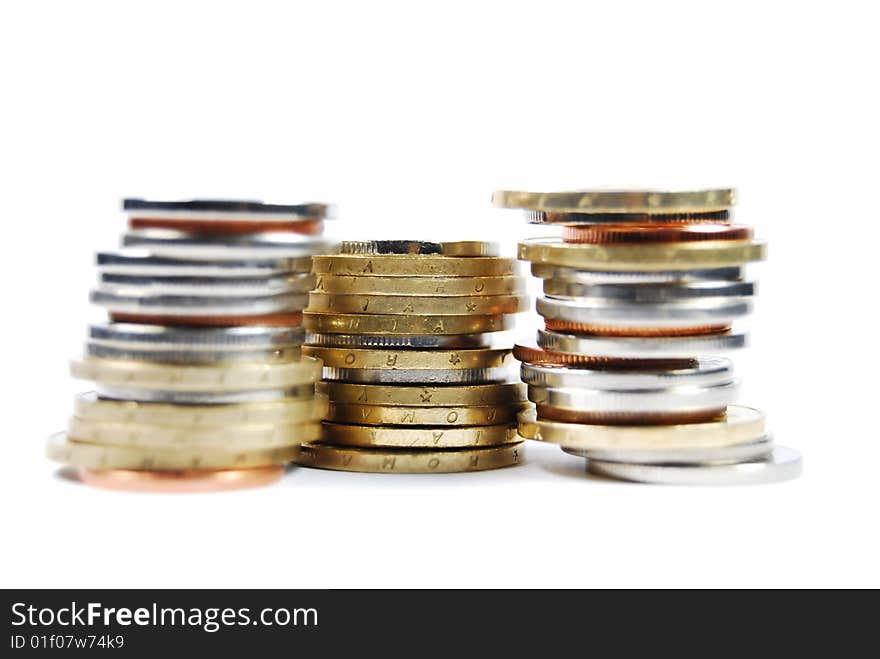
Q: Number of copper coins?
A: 7